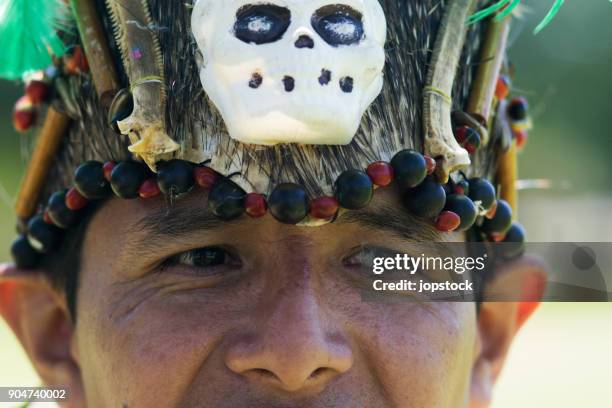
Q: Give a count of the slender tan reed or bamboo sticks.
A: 4